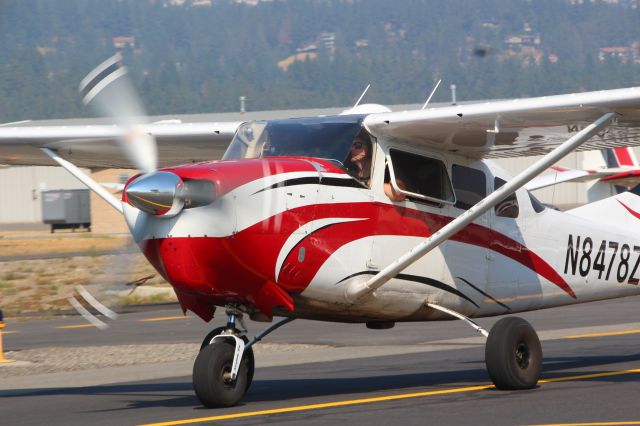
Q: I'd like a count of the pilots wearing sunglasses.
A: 1